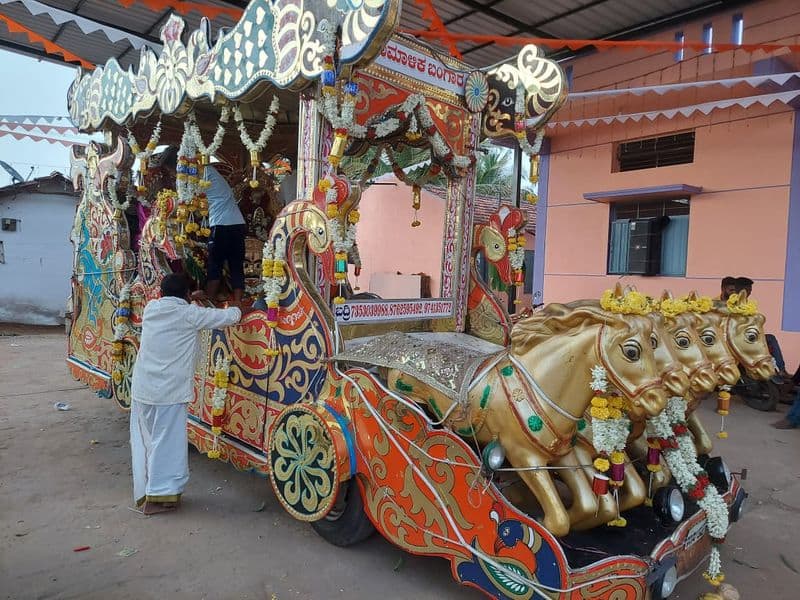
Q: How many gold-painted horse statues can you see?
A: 5